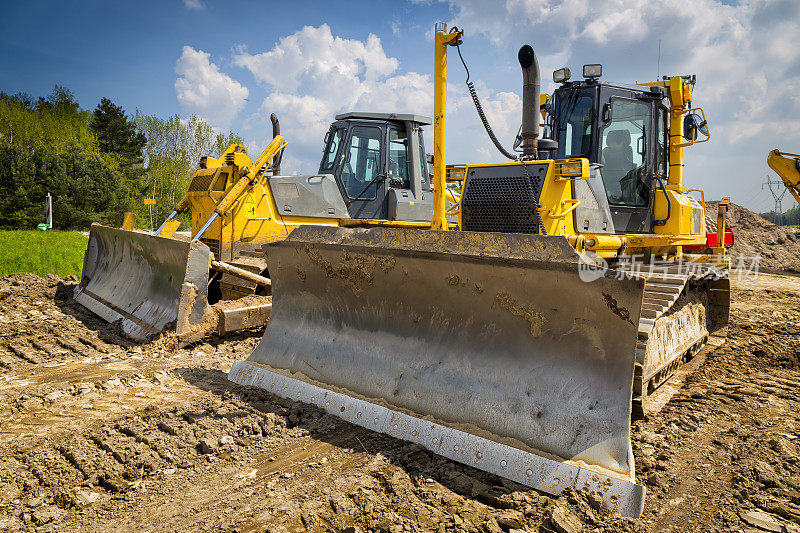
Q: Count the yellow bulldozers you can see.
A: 2